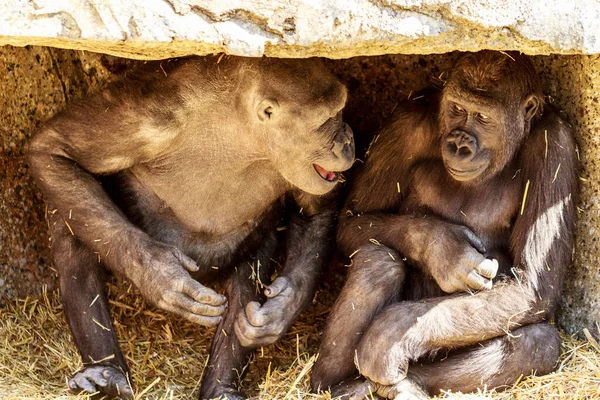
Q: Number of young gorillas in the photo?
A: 2